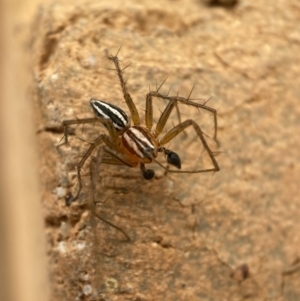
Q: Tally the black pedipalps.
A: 2